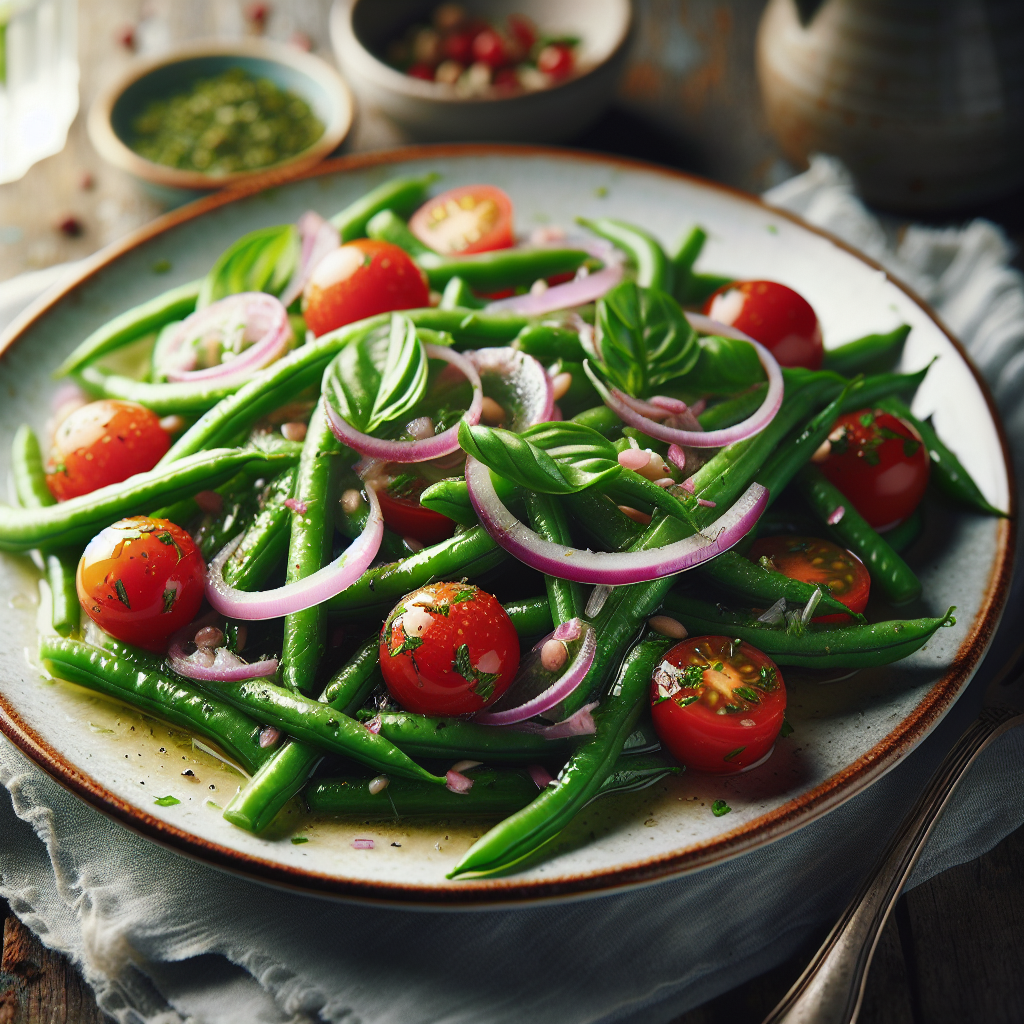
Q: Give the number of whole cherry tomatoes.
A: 6